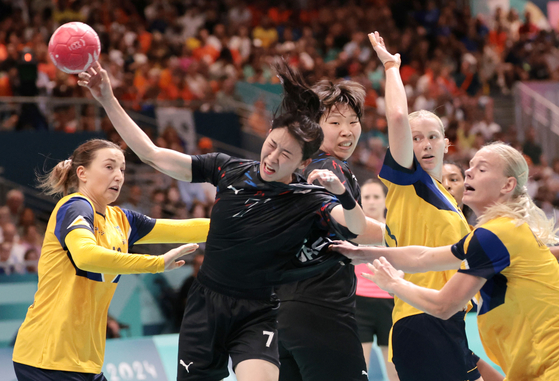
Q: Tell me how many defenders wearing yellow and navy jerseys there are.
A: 3